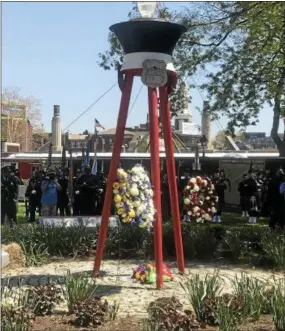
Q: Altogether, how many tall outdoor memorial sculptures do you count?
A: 1